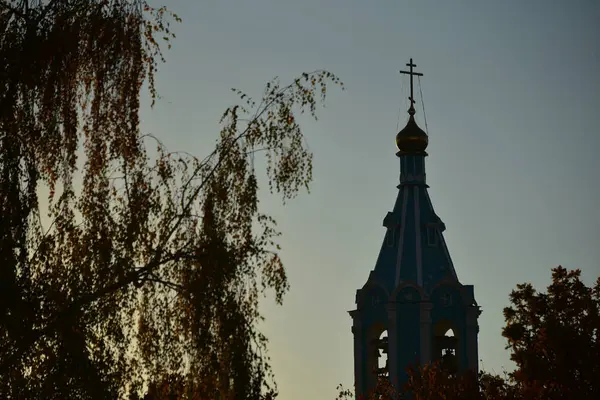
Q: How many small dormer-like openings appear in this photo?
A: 2